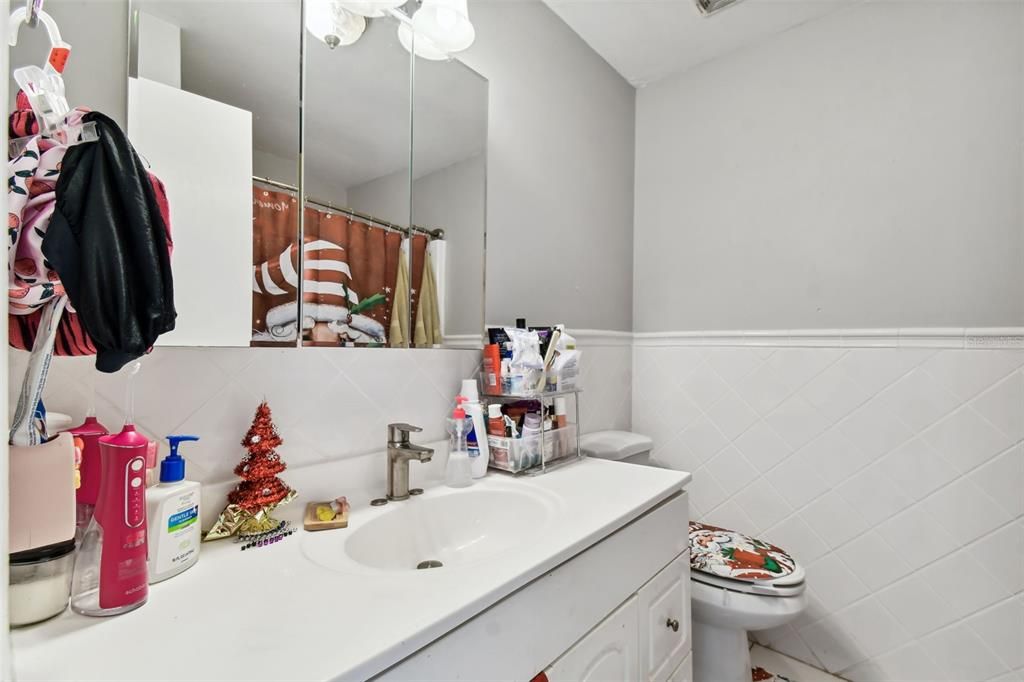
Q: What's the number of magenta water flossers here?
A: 2